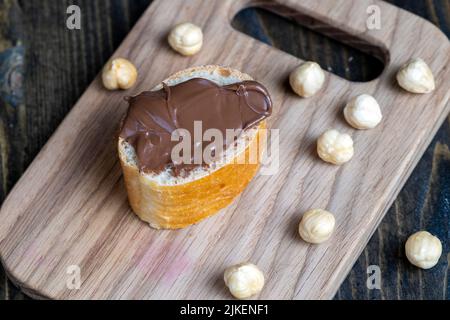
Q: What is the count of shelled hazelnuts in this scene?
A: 9